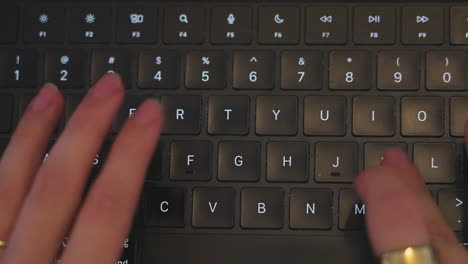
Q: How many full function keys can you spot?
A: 9